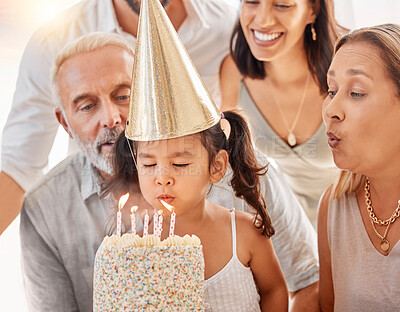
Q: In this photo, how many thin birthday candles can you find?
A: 6